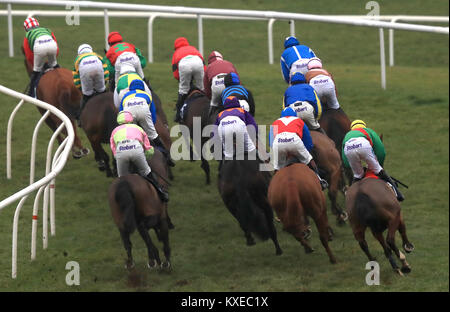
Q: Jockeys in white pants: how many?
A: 15